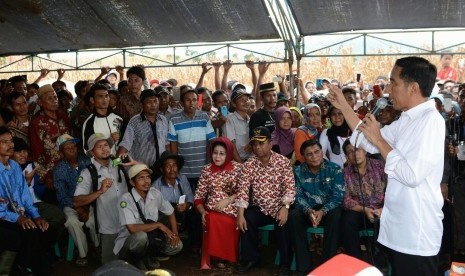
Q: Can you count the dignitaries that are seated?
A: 4